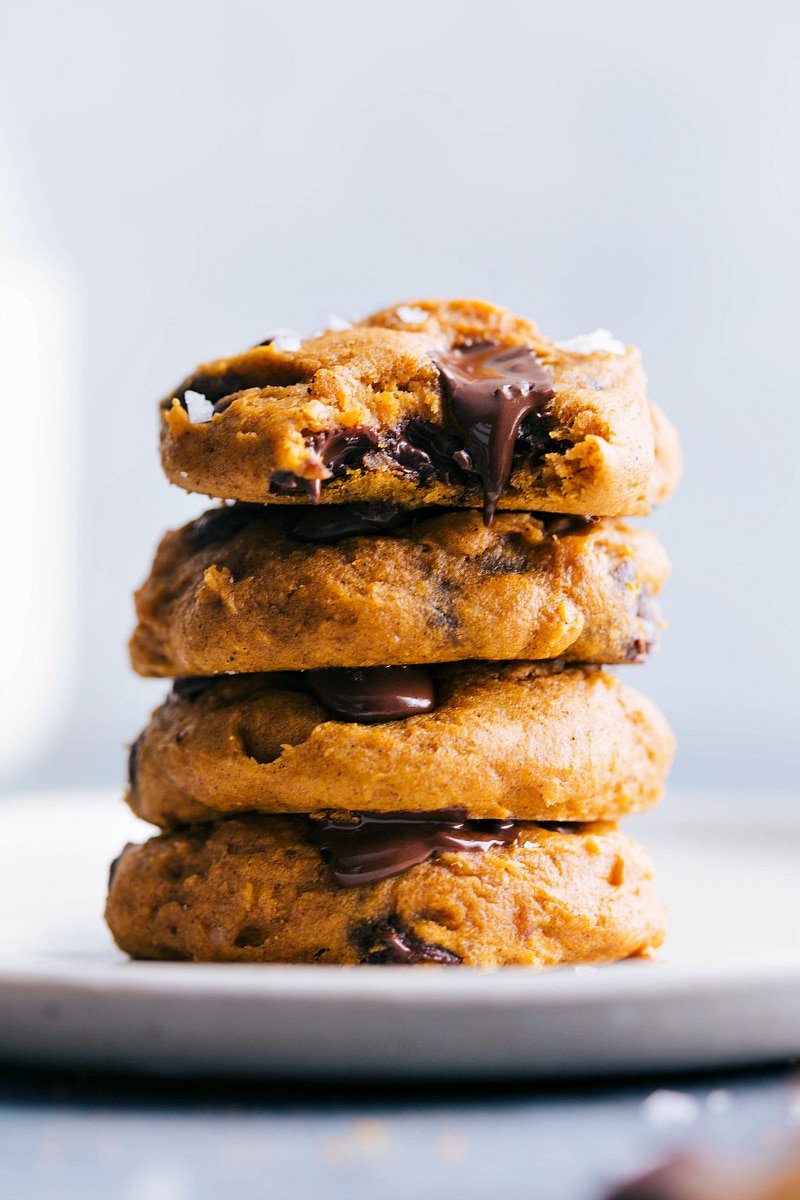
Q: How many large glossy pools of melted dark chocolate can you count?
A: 3